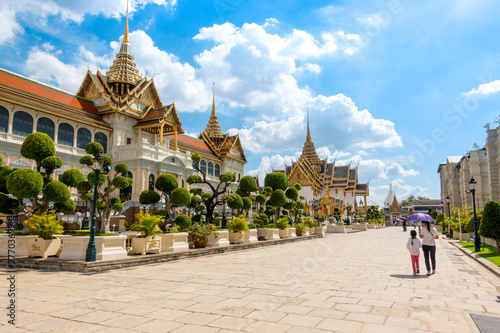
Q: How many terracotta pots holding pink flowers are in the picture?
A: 1